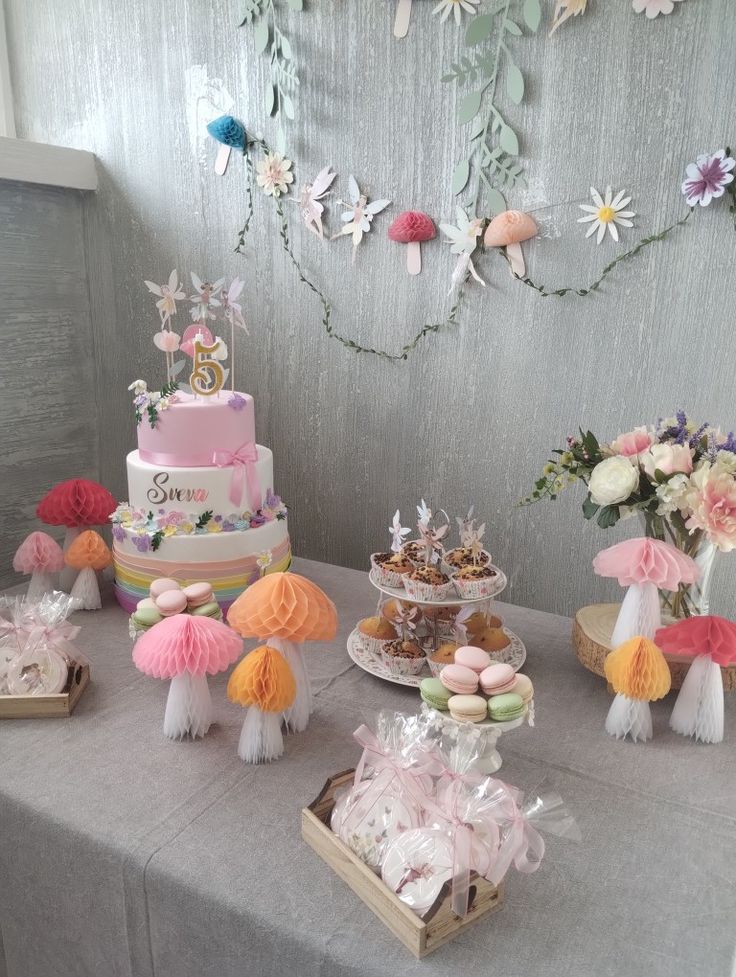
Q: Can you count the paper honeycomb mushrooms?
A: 12